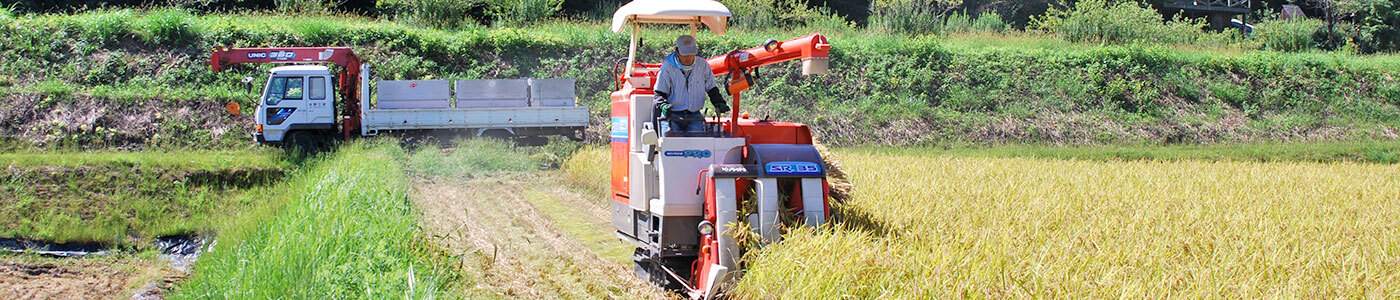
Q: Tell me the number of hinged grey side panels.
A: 3